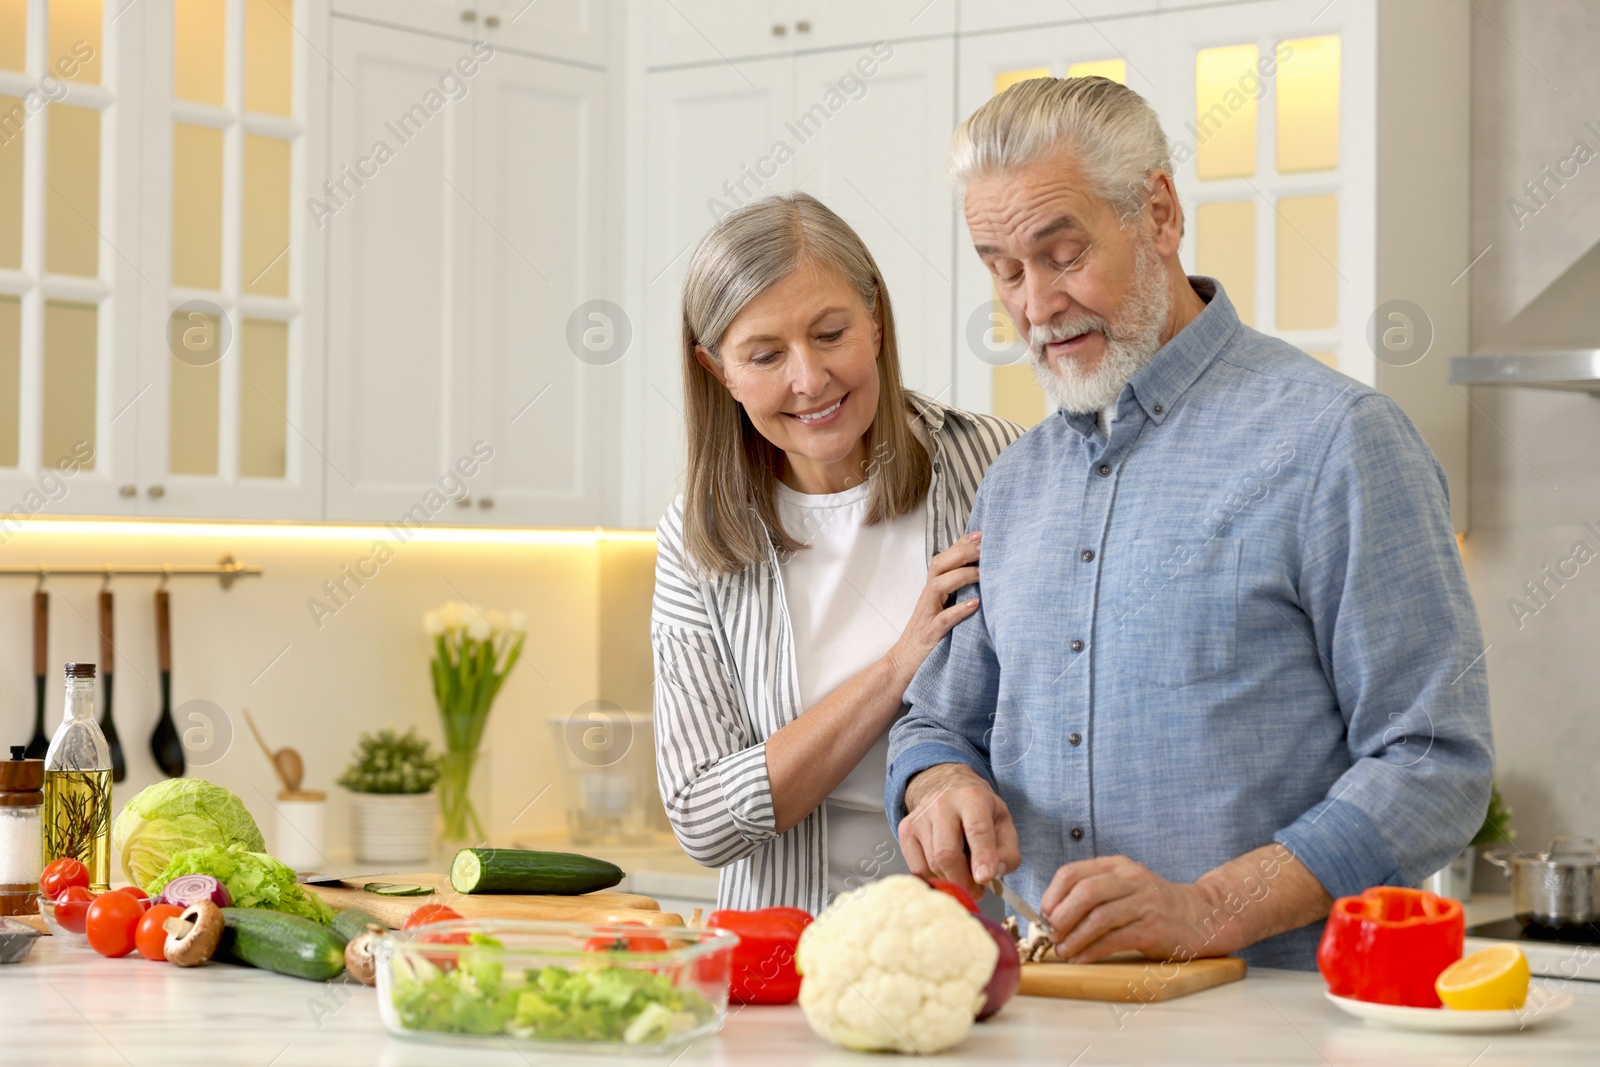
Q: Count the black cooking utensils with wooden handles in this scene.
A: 3